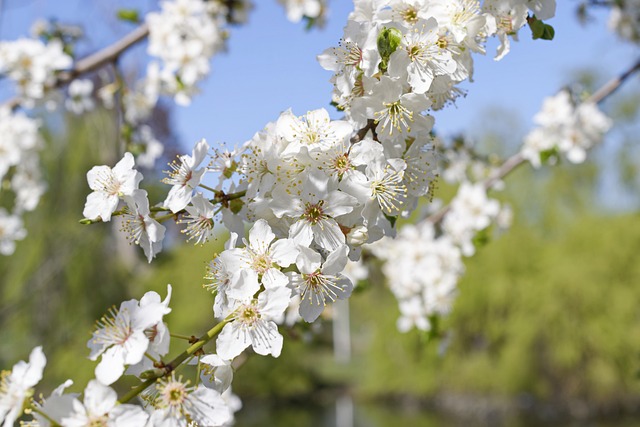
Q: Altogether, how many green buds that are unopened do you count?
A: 1